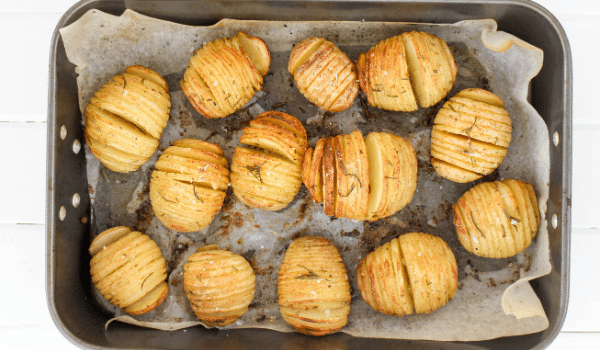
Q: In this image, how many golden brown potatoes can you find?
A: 13